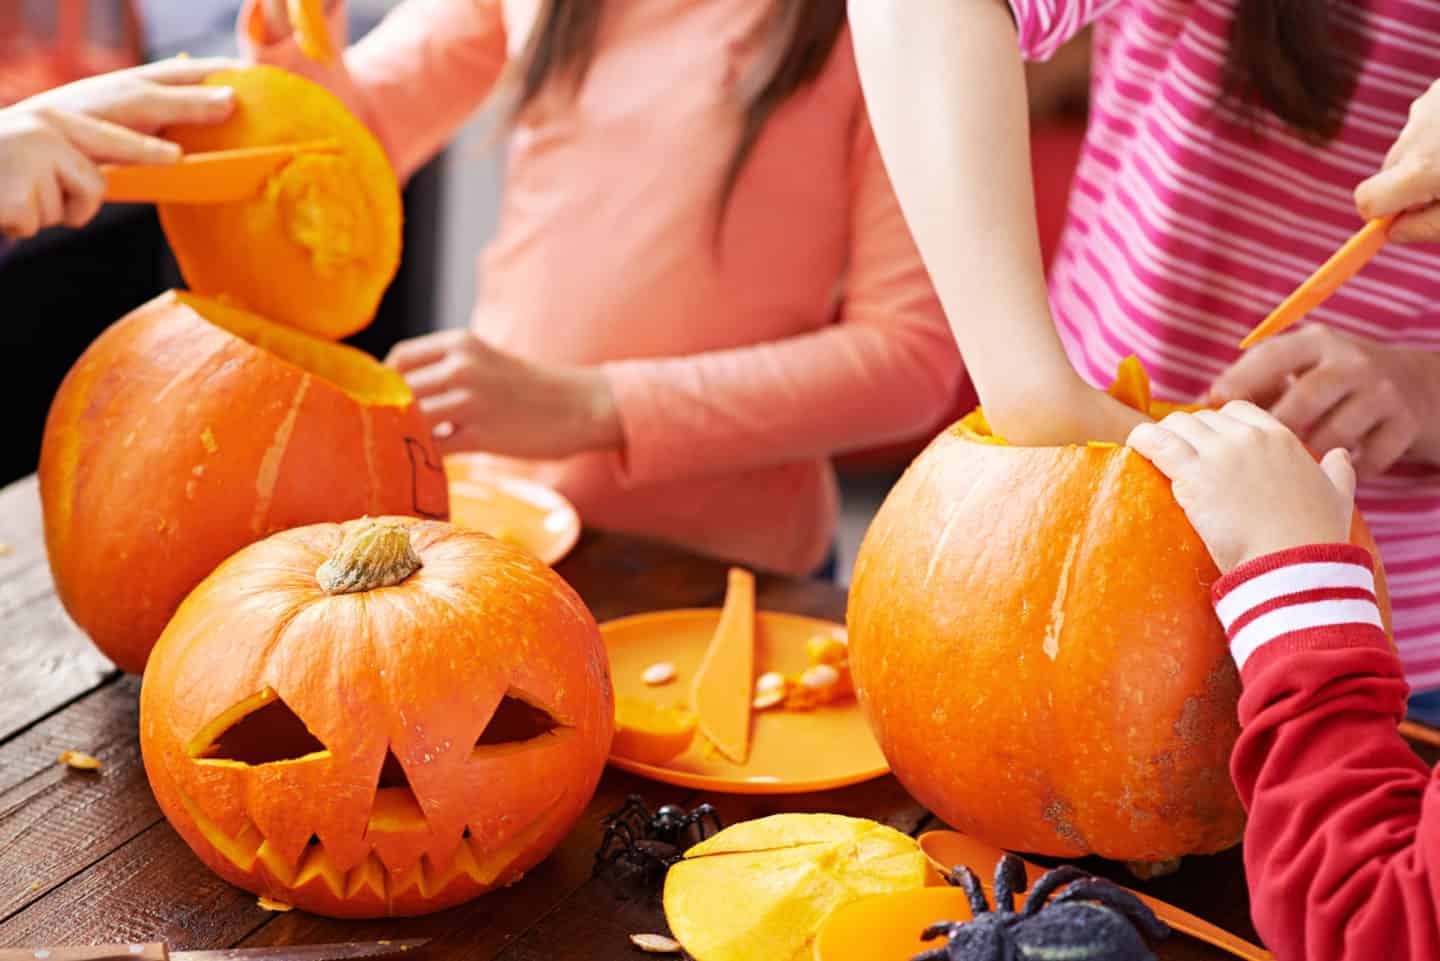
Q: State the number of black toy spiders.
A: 2